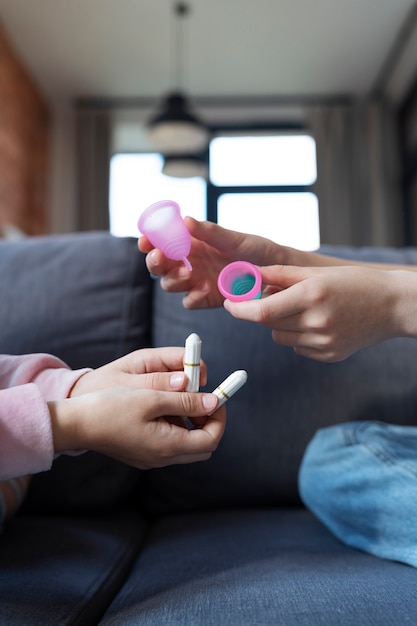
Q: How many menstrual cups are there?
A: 2